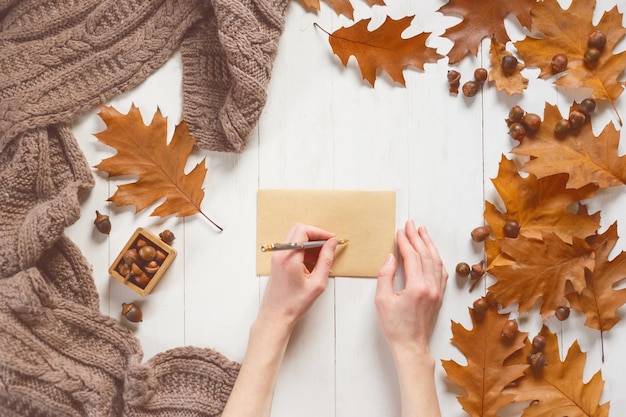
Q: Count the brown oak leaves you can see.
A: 12